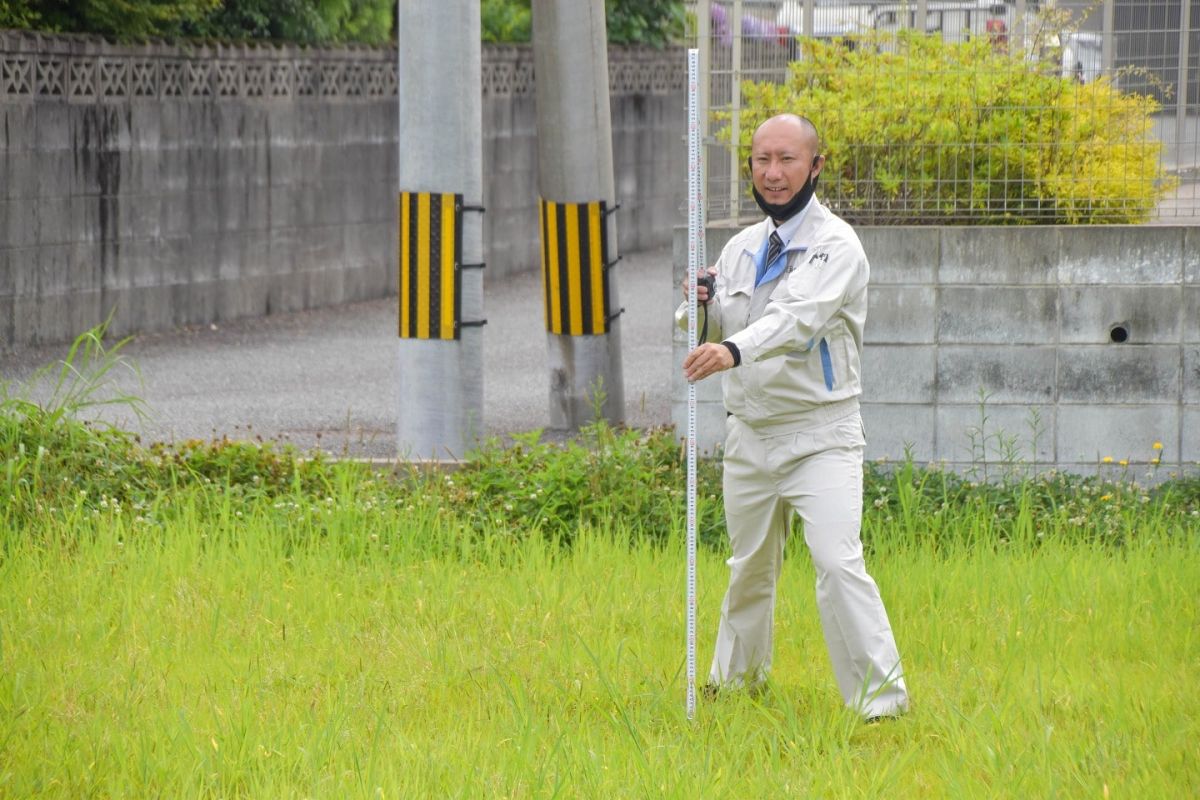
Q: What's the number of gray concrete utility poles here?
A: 2